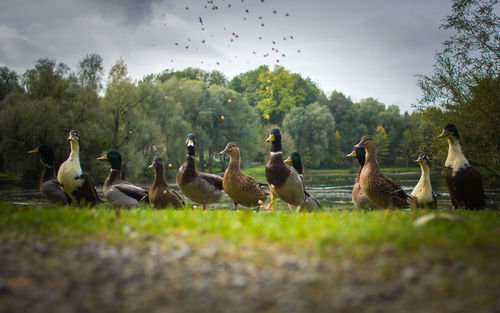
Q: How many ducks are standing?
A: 12